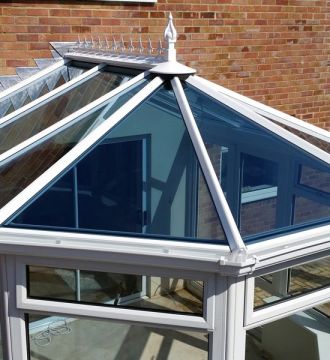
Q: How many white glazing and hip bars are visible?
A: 7